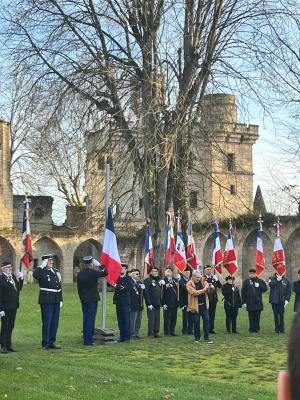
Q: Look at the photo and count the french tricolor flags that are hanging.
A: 10